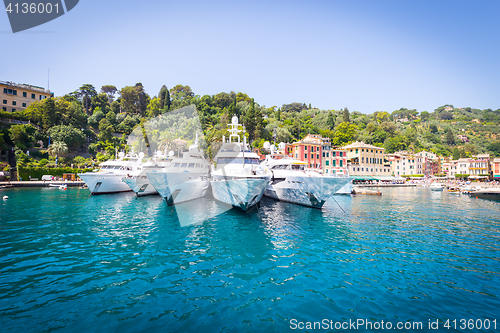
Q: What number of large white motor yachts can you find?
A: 5